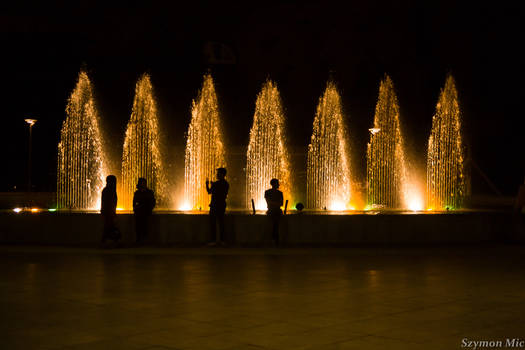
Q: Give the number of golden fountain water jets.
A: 7